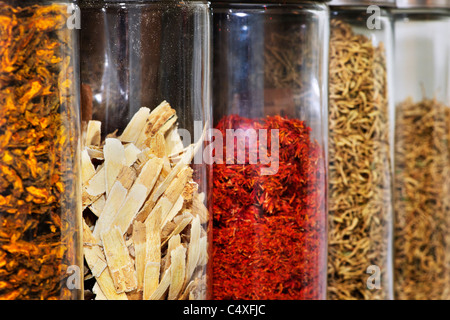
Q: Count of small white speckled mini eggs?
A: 0